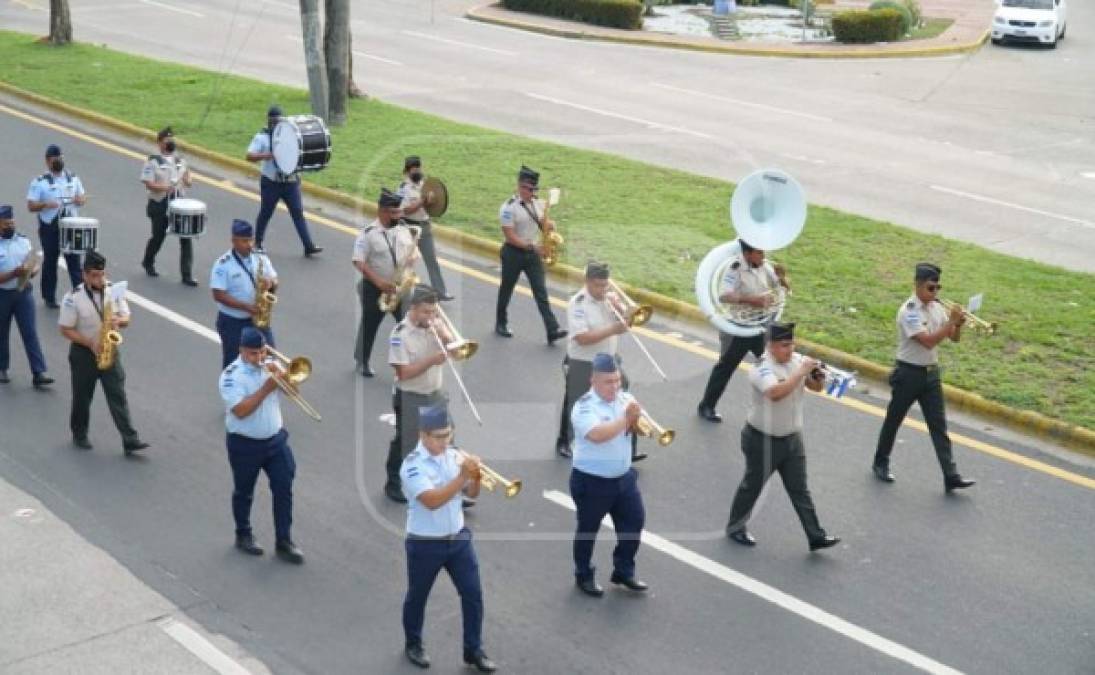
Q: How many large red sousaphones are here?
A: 0